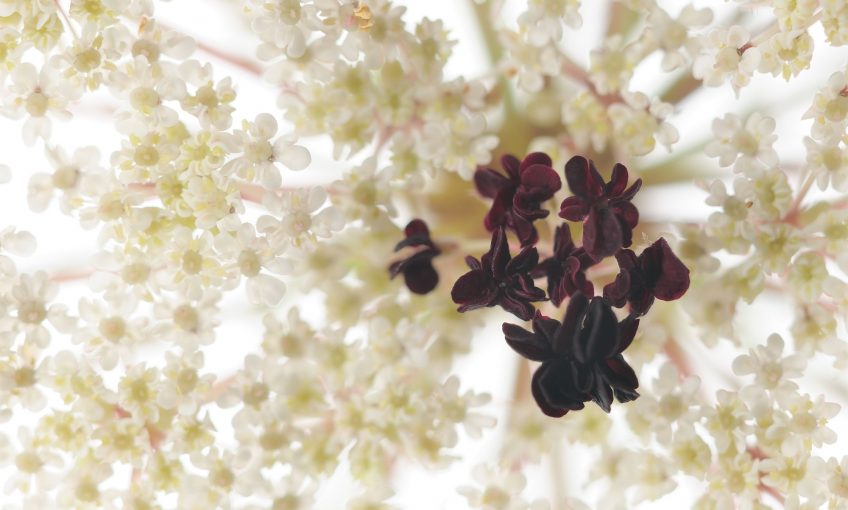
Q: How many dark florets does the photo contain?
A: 7